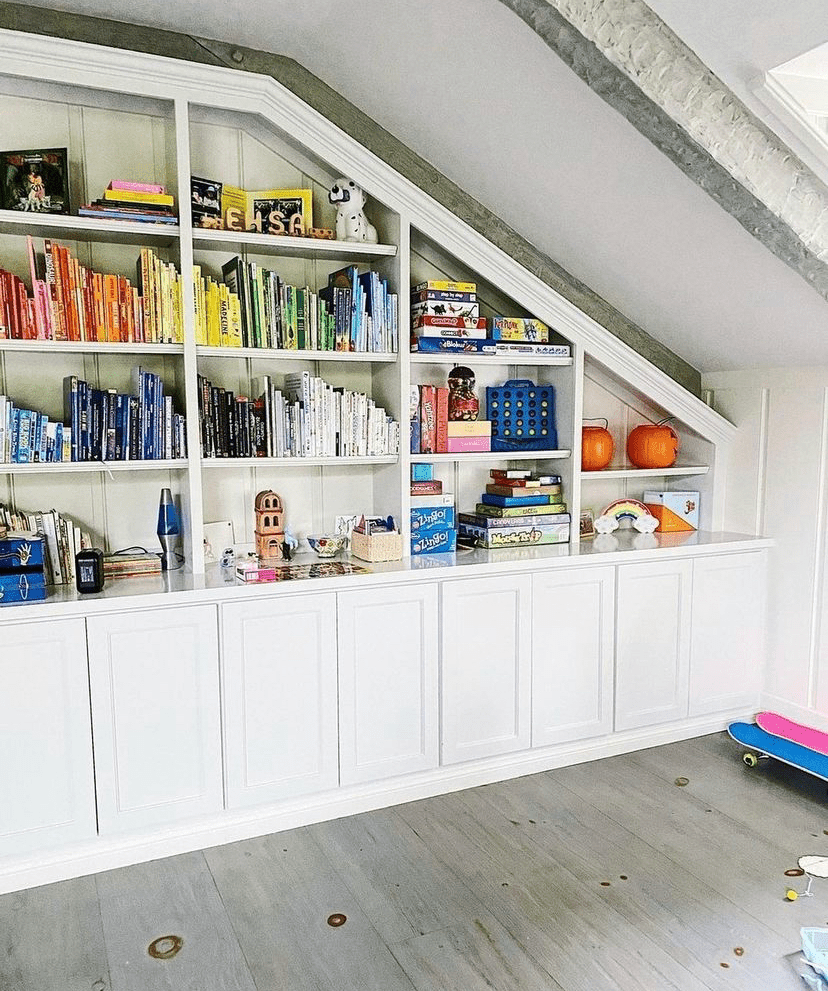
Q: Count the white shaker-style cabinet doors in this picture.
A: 8